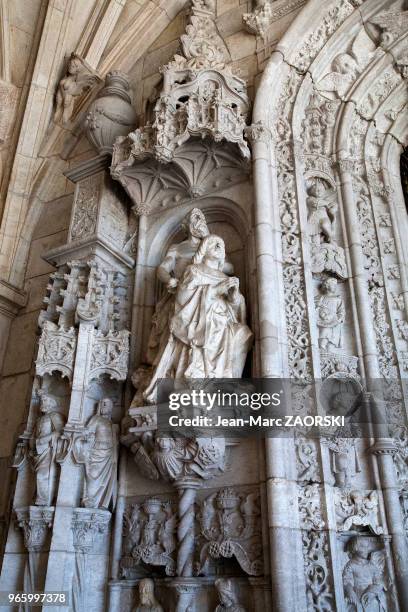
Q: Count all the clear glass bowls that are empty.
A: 0